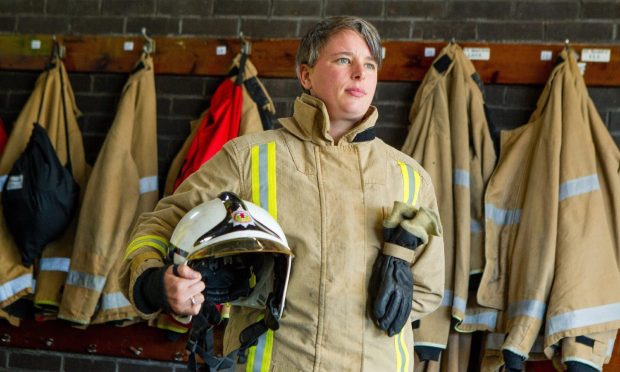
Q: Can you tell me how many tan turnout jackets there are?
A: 6